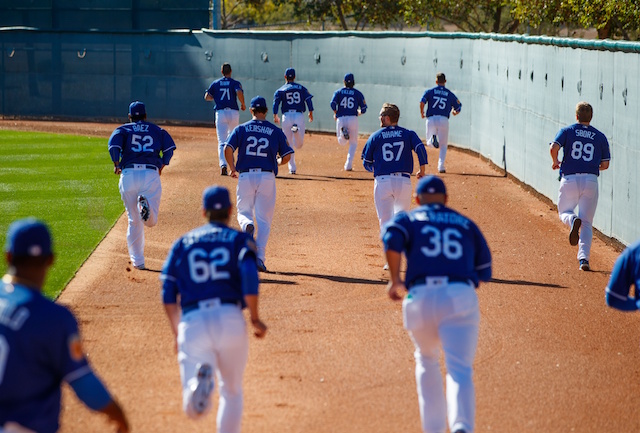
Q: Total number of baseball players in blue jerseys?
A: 12